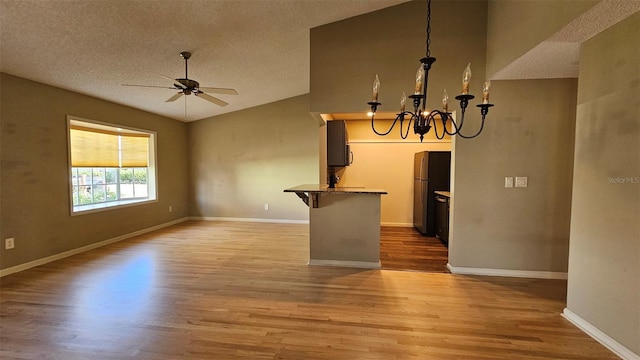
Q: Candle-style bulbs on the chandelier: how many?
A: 6